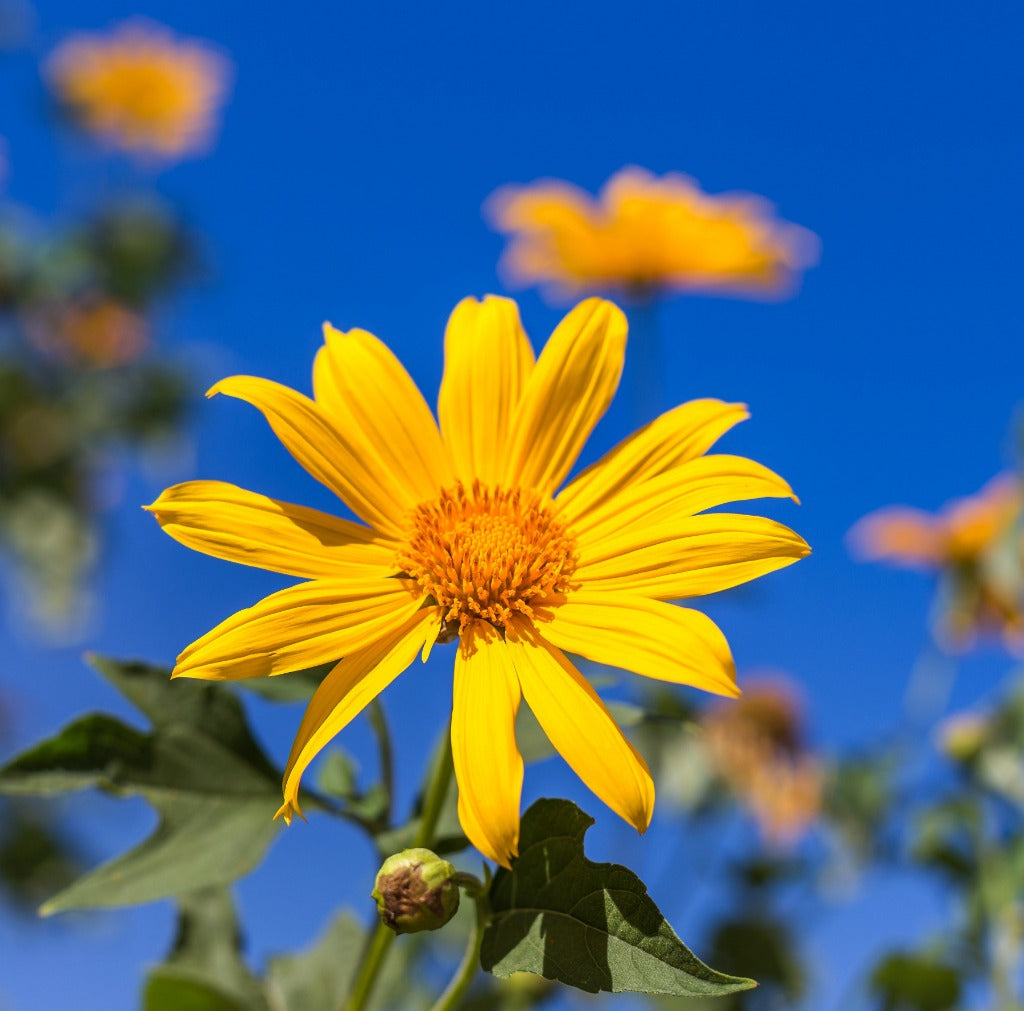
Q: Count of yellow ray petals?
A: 13